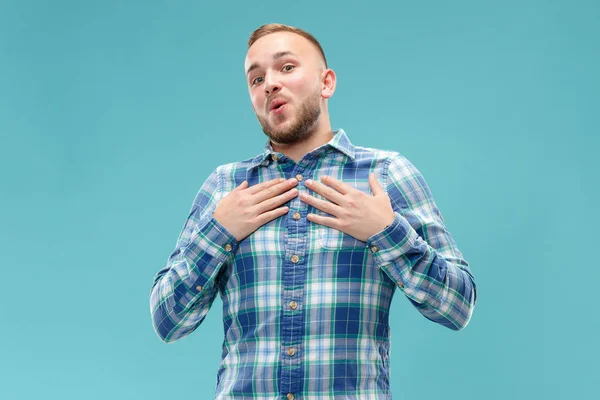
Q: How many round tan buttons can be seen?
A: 11